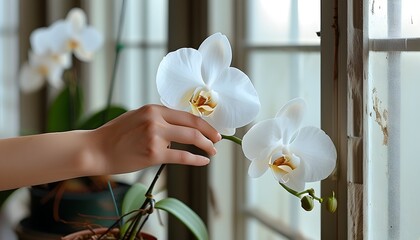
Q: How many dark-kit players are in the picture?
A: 0